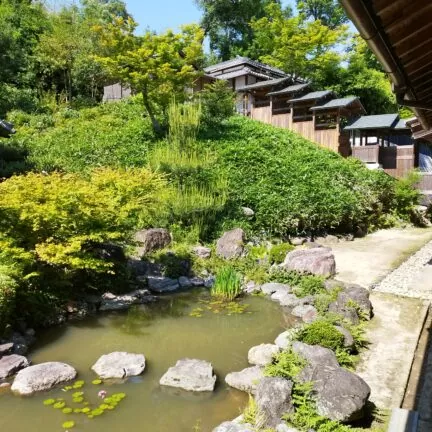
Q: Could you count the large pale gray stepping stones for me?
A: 3